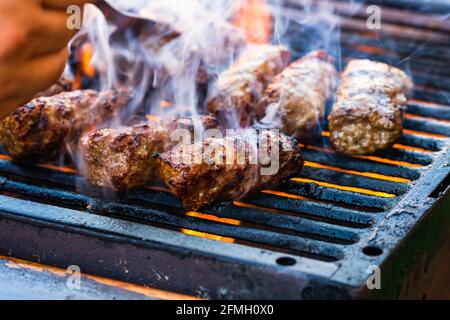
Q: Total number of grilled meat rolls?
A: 6